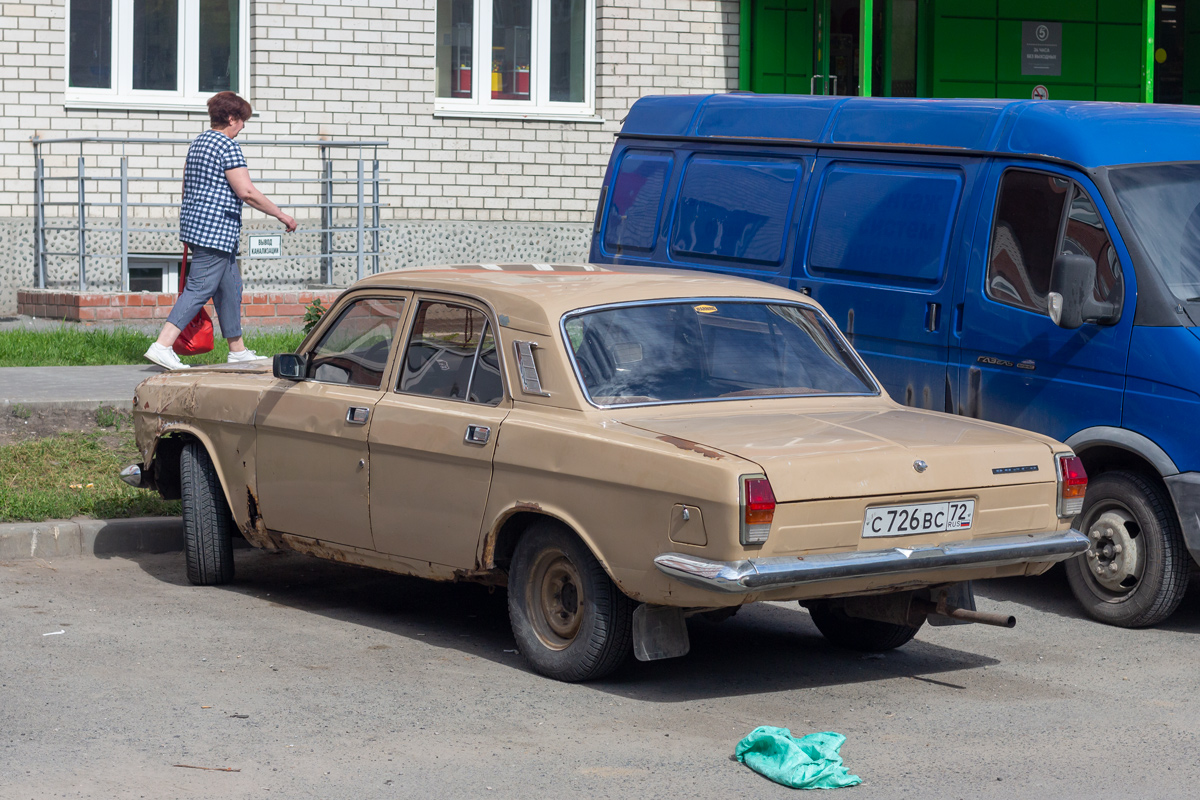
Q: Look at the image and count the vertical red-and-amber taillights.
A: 2